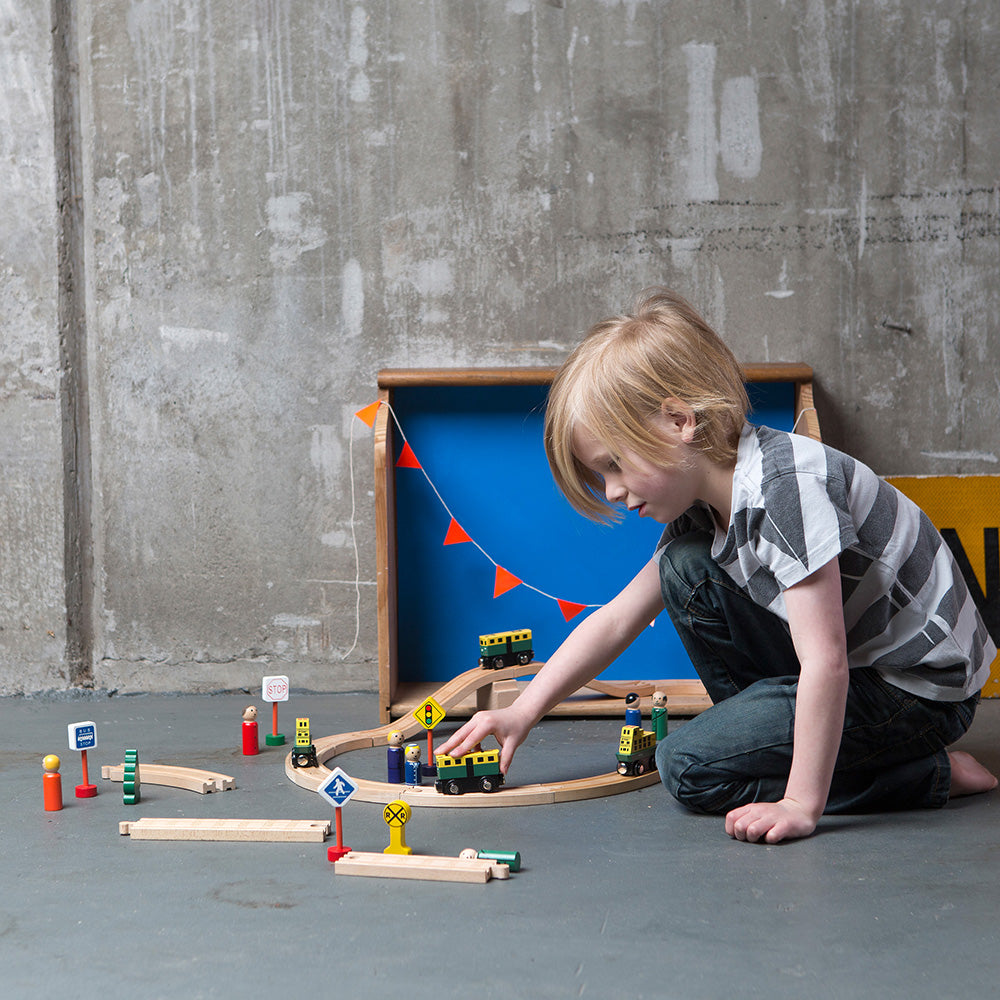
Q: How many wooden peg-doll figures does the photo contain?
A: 7